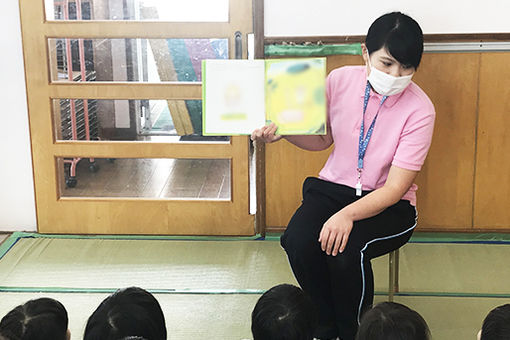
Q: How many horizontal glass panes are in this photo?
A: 4